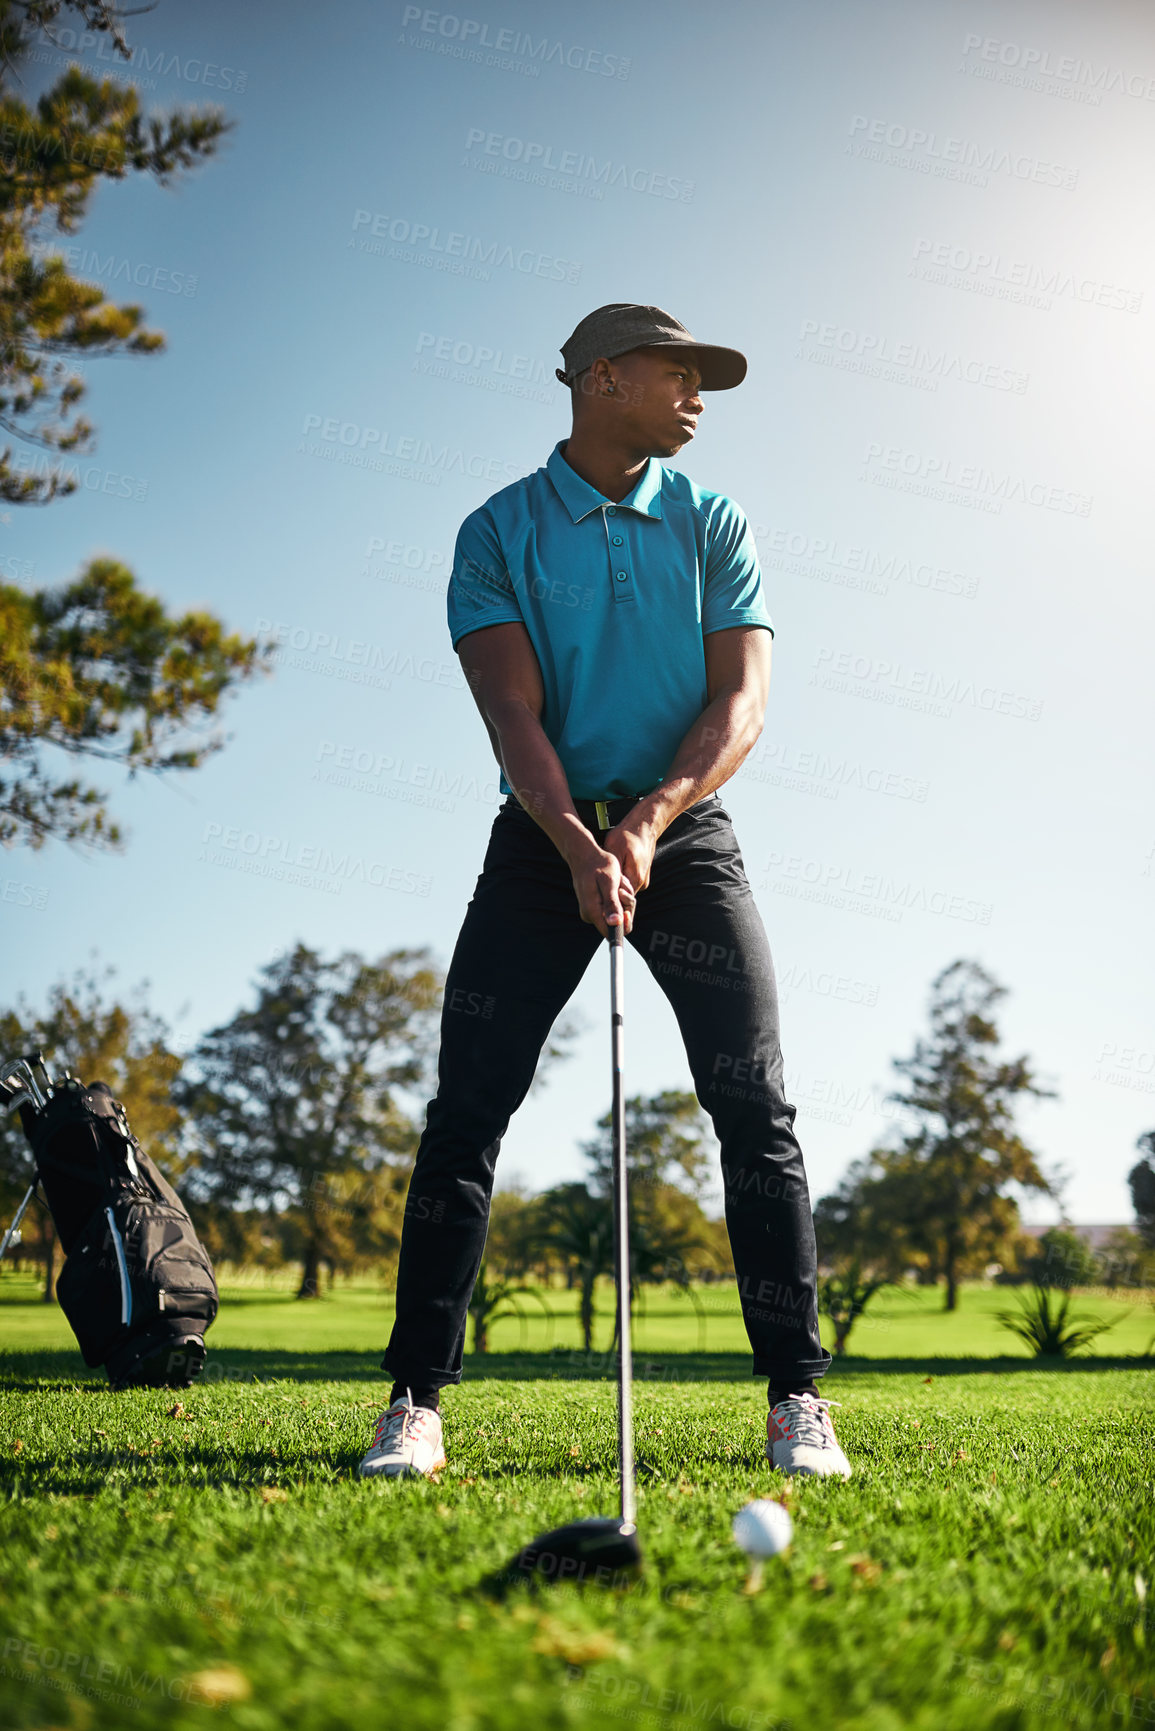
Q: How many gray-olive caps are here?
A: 1